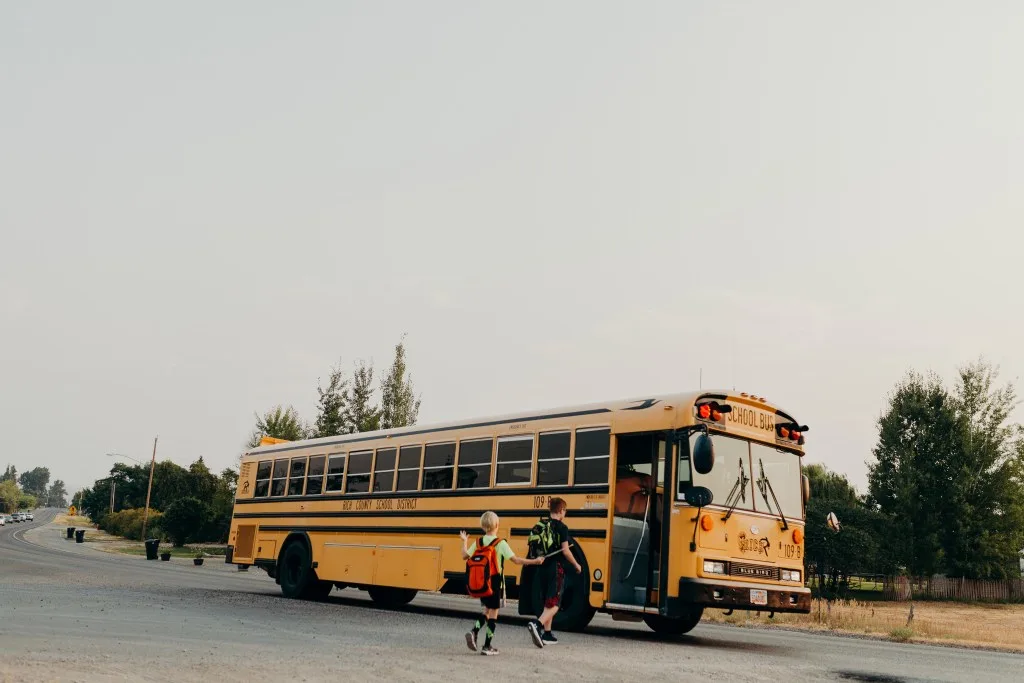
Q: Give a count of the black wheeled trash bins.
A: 3